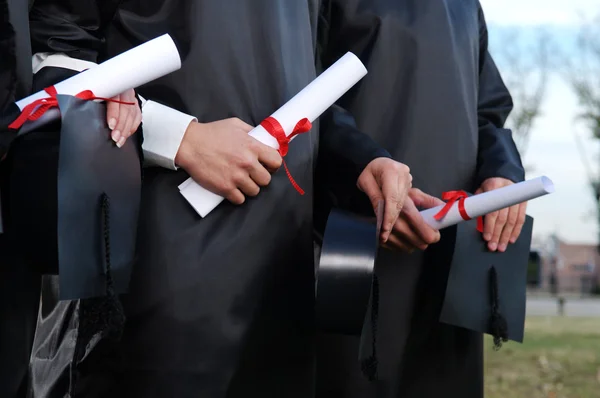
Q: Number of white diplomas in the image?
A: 3